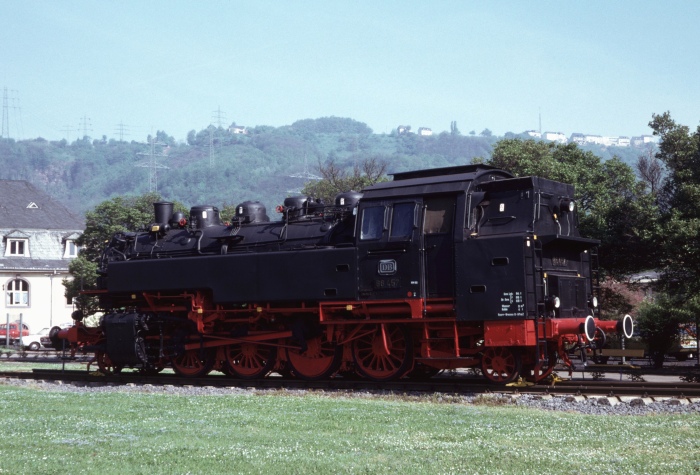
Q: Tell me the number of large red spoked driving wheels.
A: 4